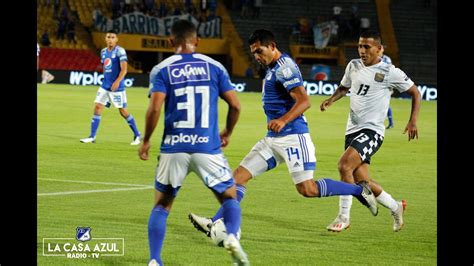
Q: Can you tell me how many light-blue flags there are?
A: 1